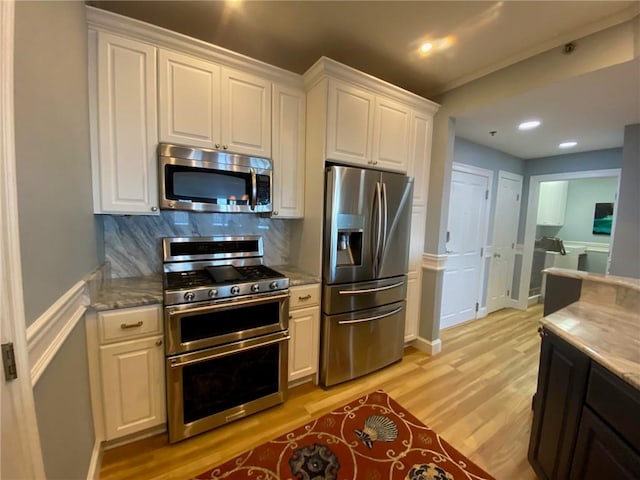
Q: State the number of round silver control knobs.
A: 5